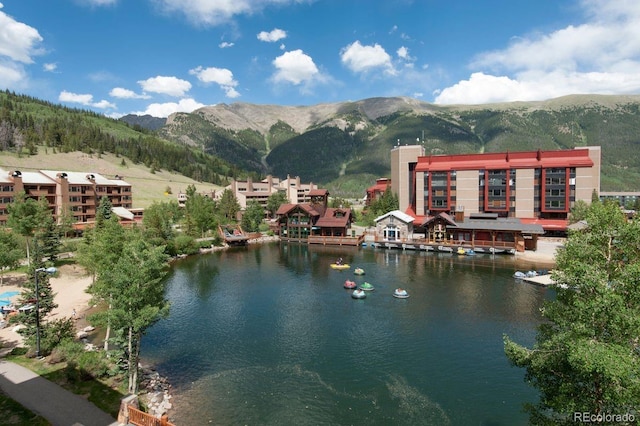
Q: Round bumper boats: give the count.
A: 5